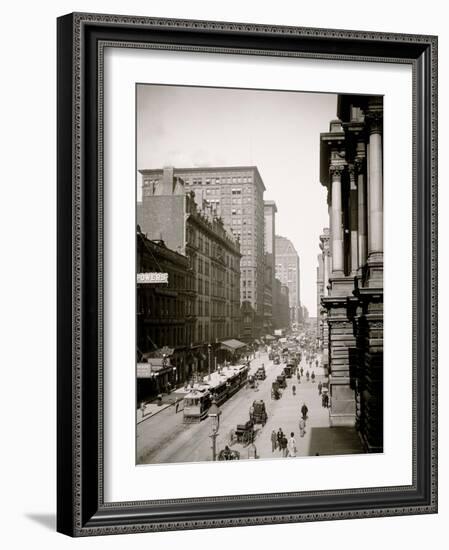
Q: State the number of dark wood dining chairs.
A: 0